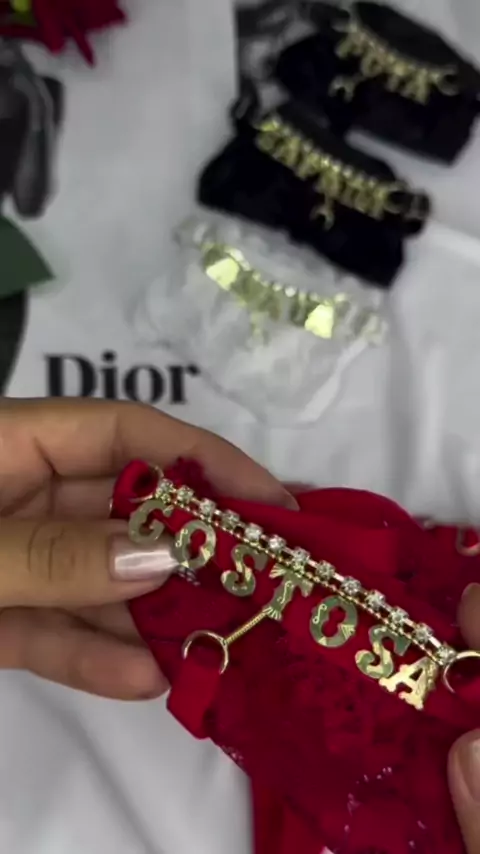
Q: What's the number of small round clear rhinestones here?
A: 13